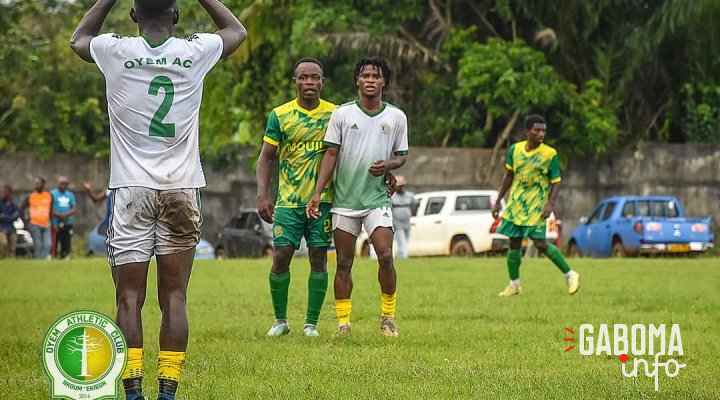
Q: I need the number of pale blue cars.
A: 2